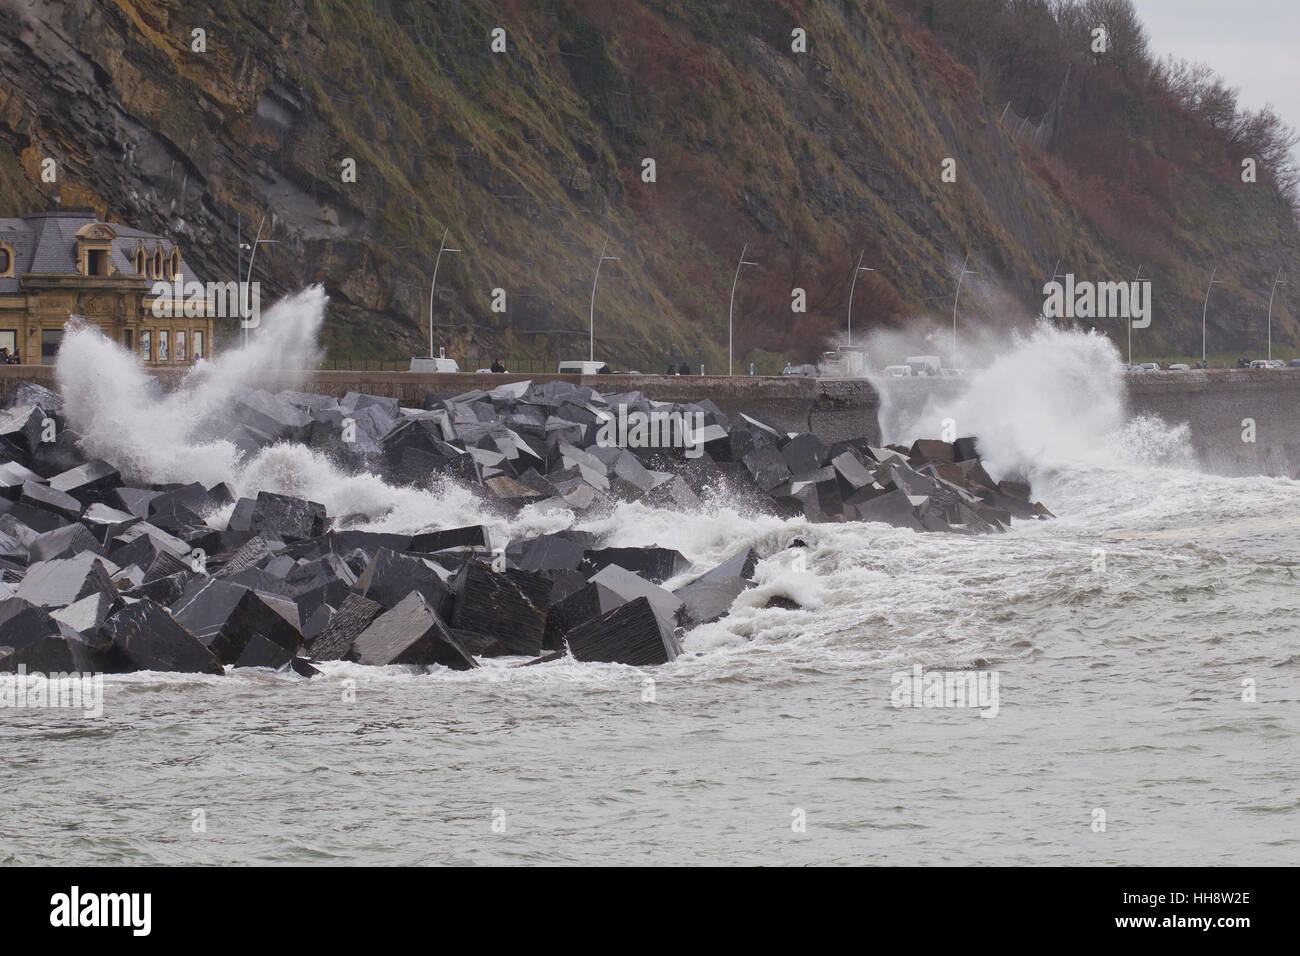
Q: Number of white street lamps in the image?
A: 10